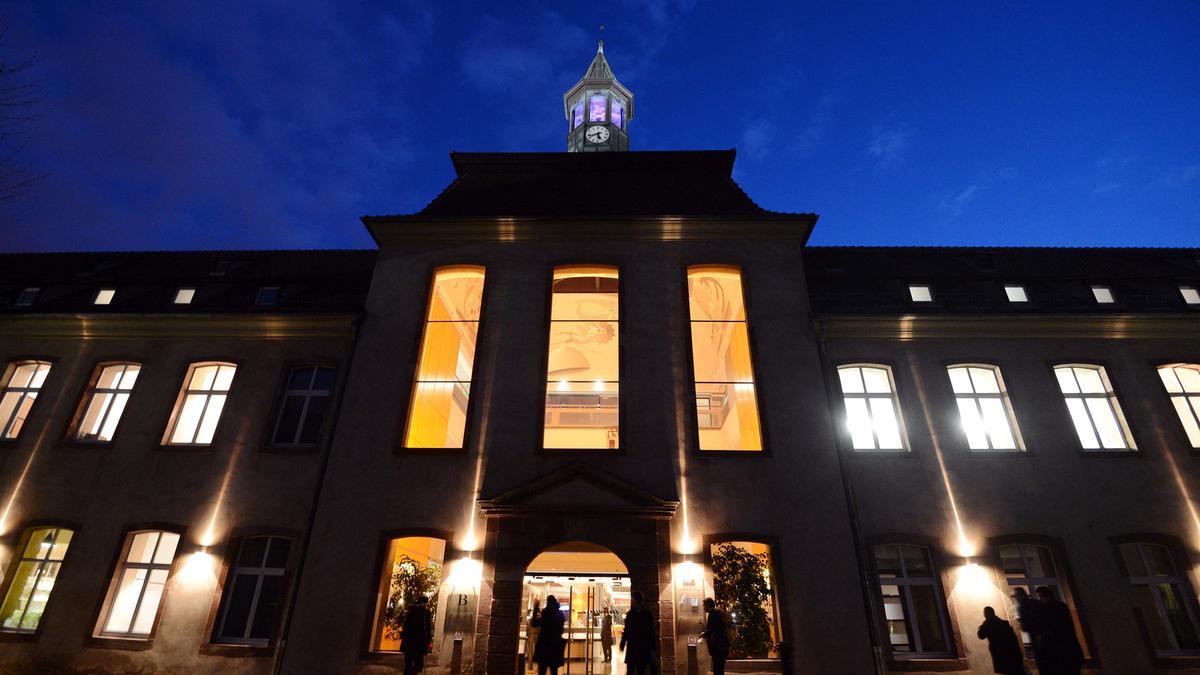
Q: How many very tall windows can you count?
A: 3